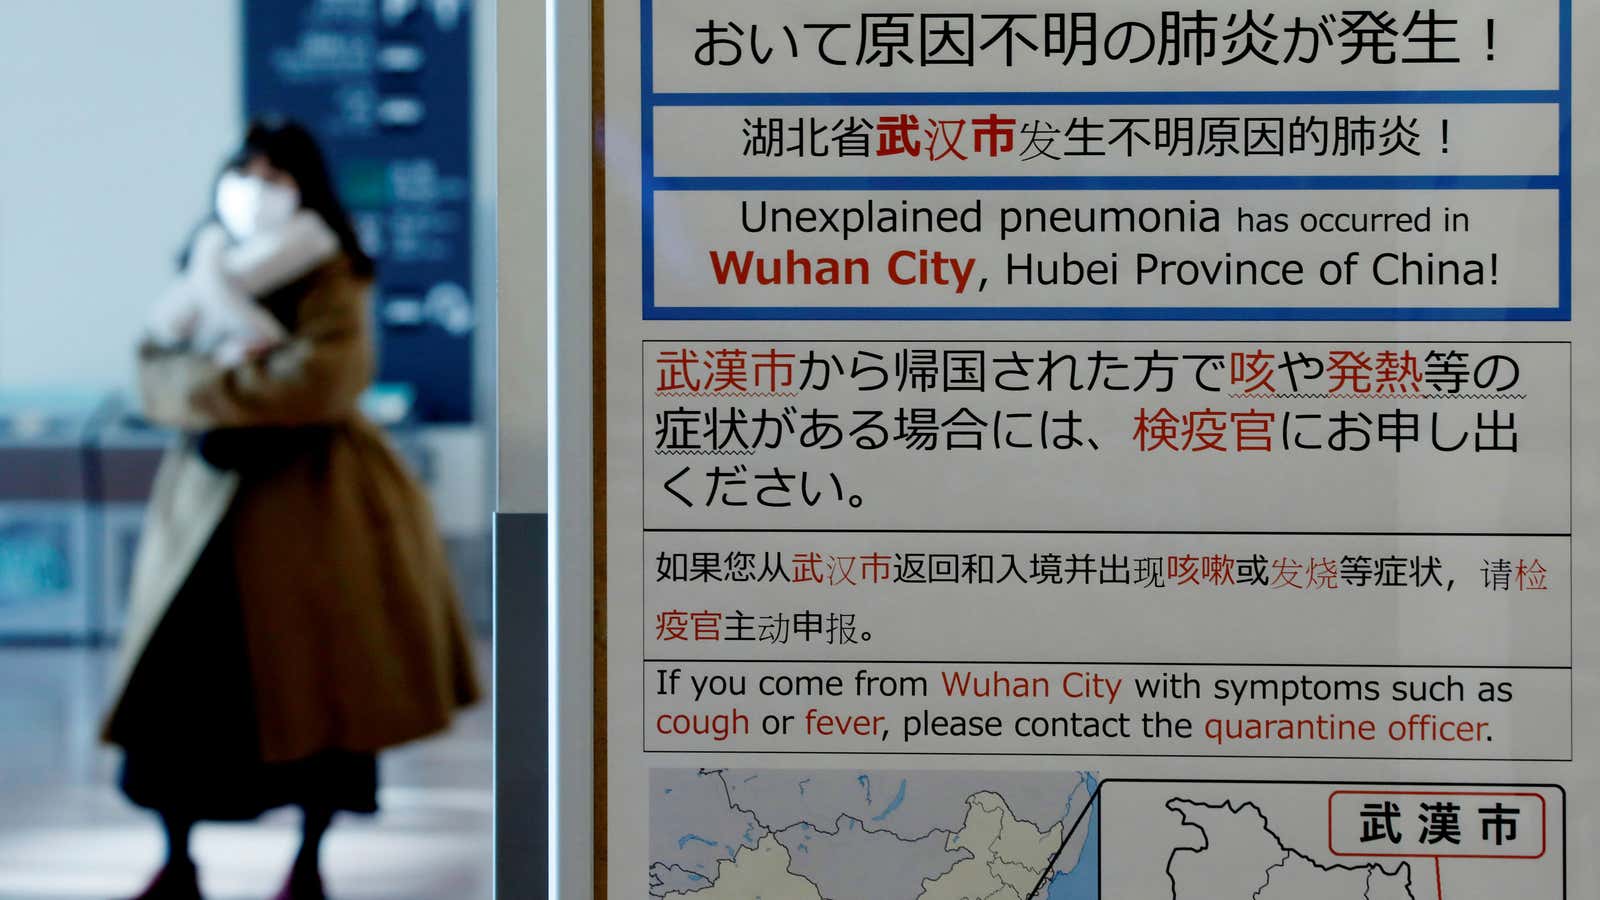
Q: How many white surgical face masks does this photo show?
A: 1